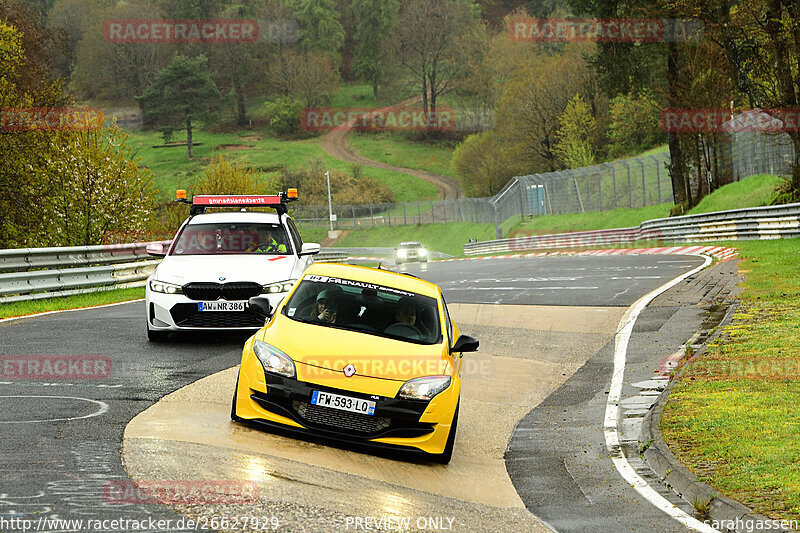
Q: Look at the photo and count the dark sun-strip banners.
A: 1